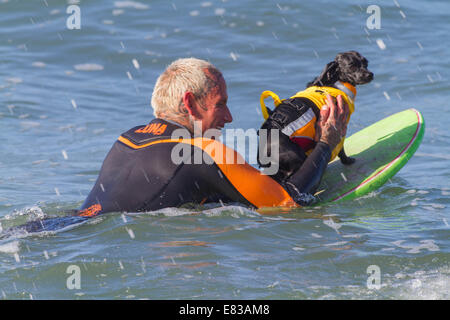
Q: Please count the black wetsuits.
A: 1